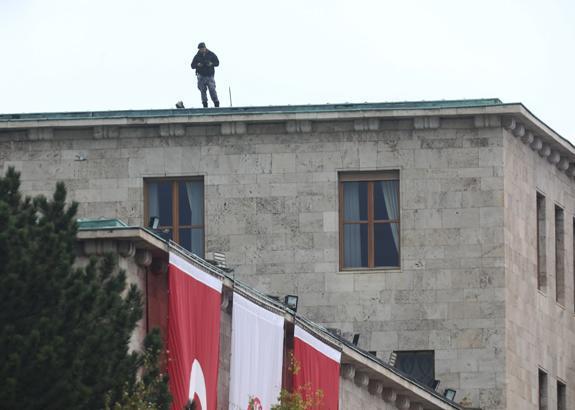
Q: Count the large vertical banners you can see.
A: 3